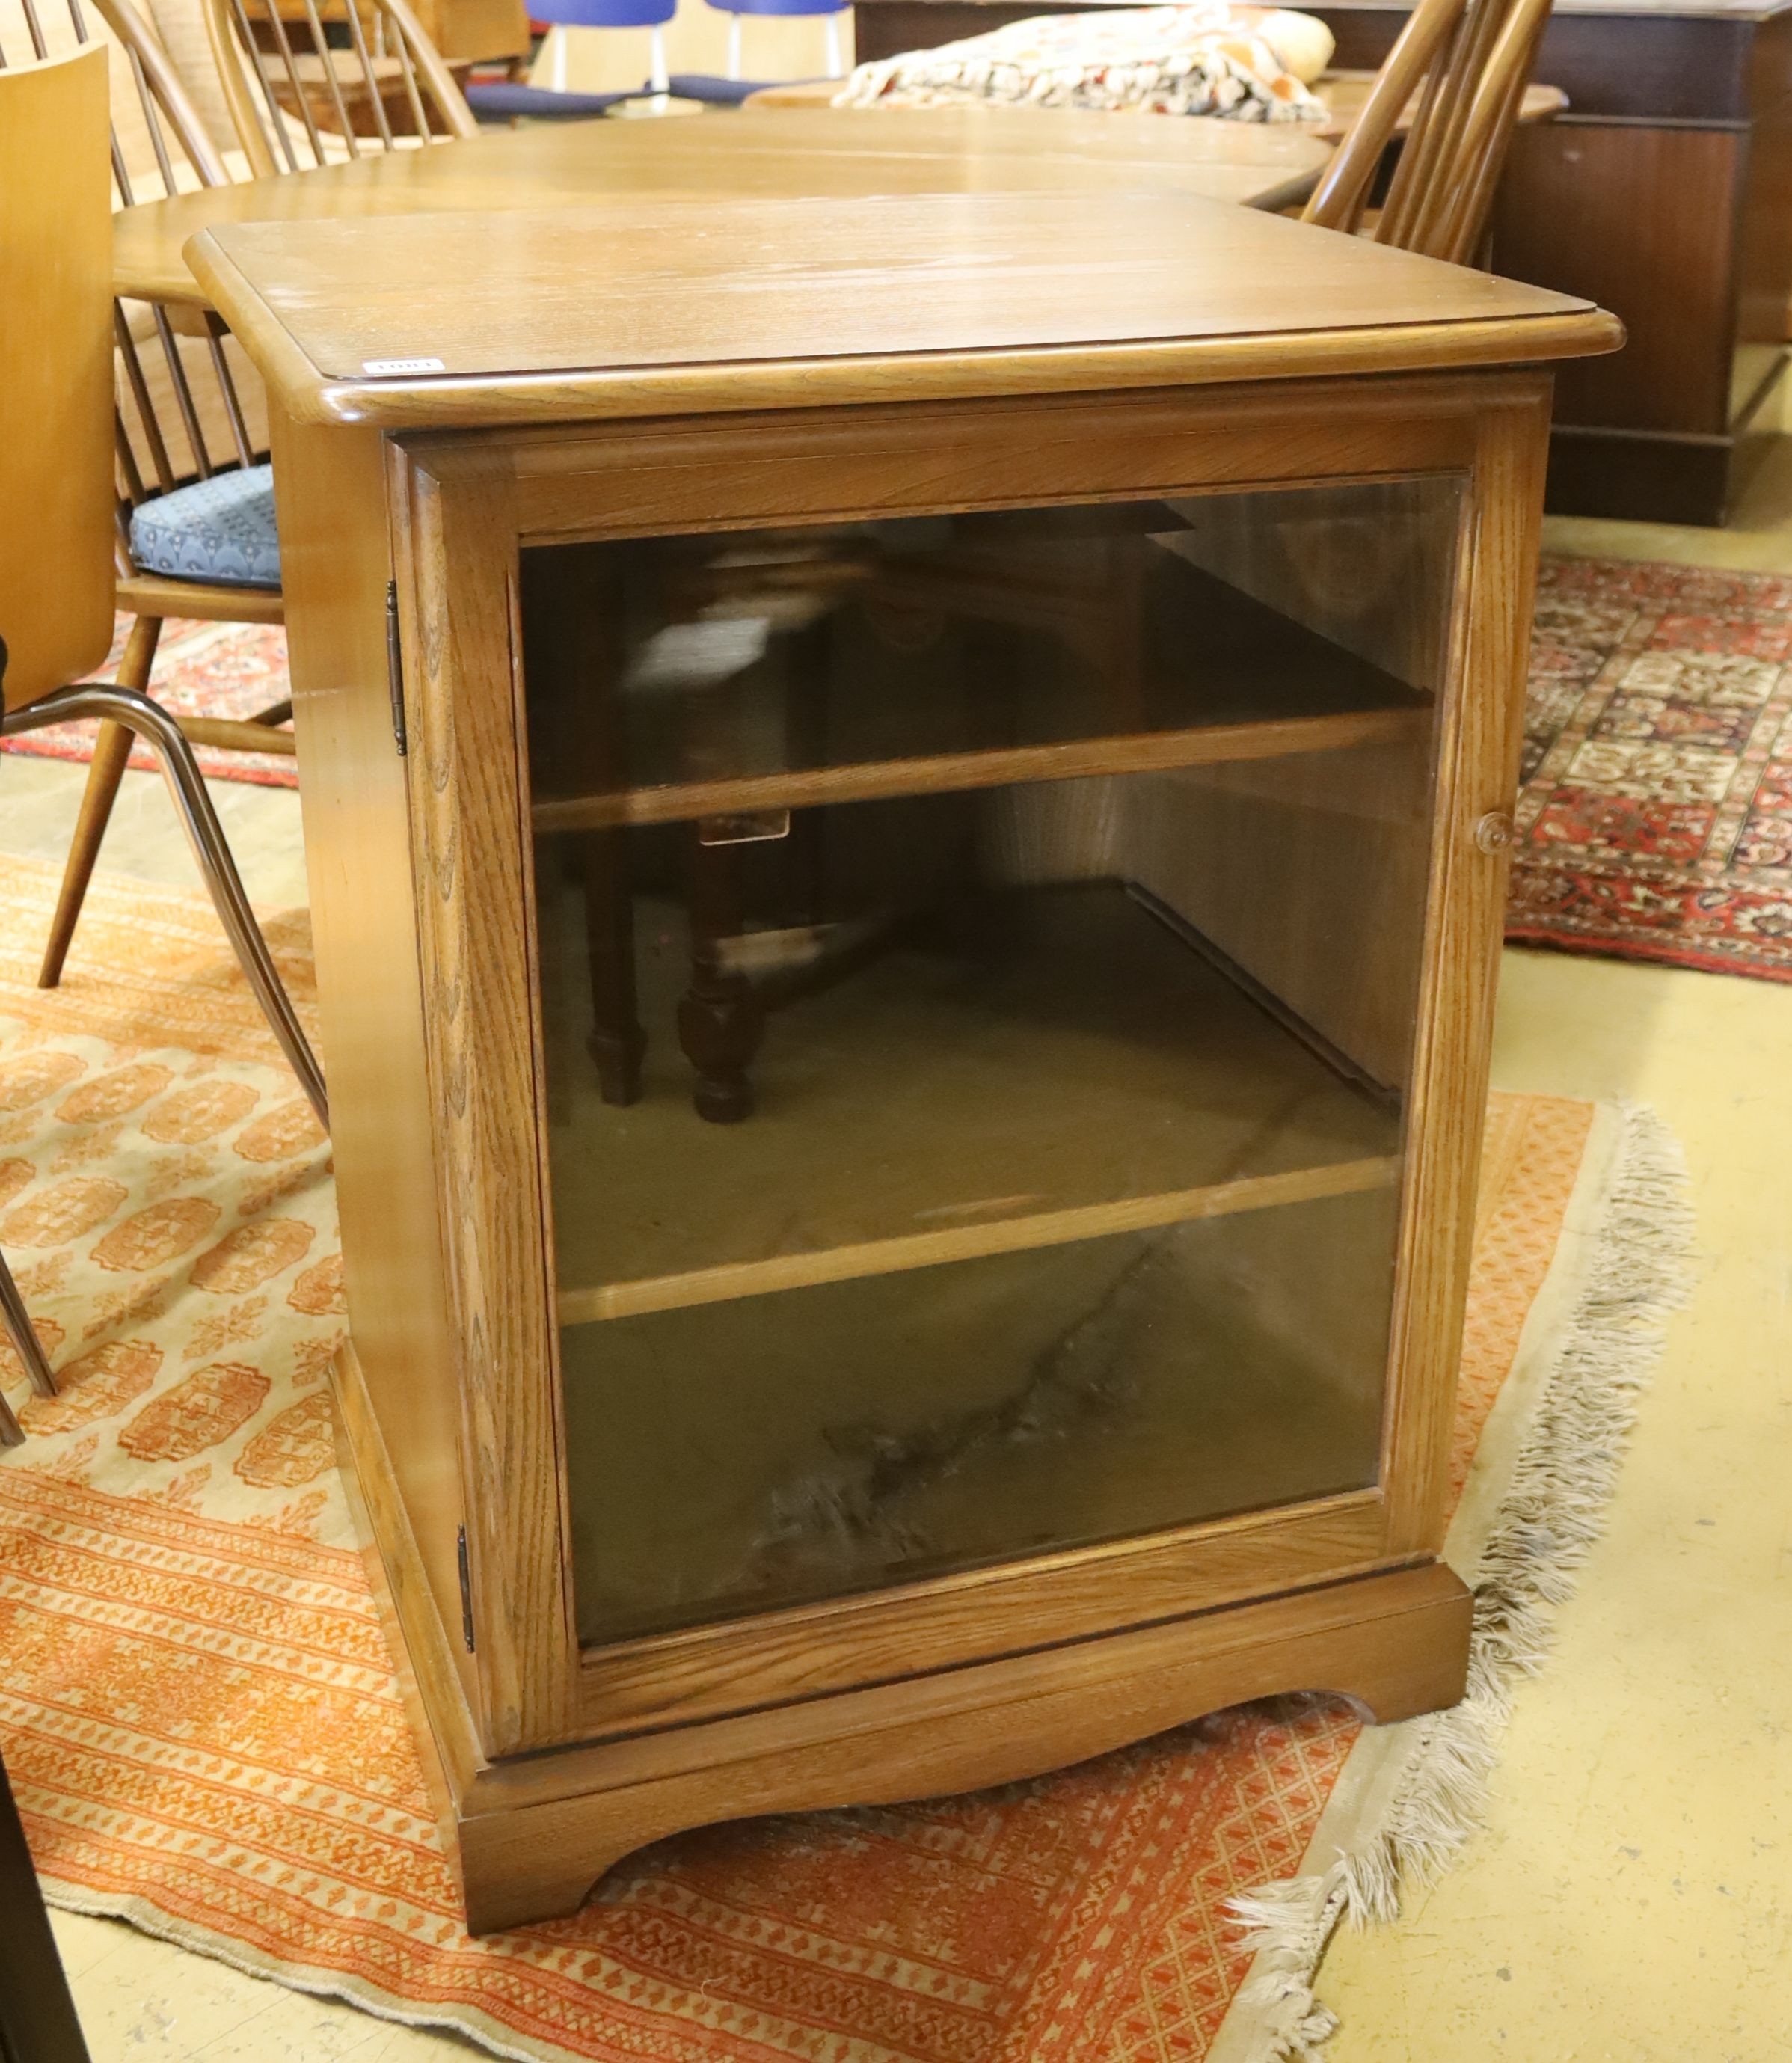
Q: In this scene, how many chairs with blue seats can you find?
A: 3